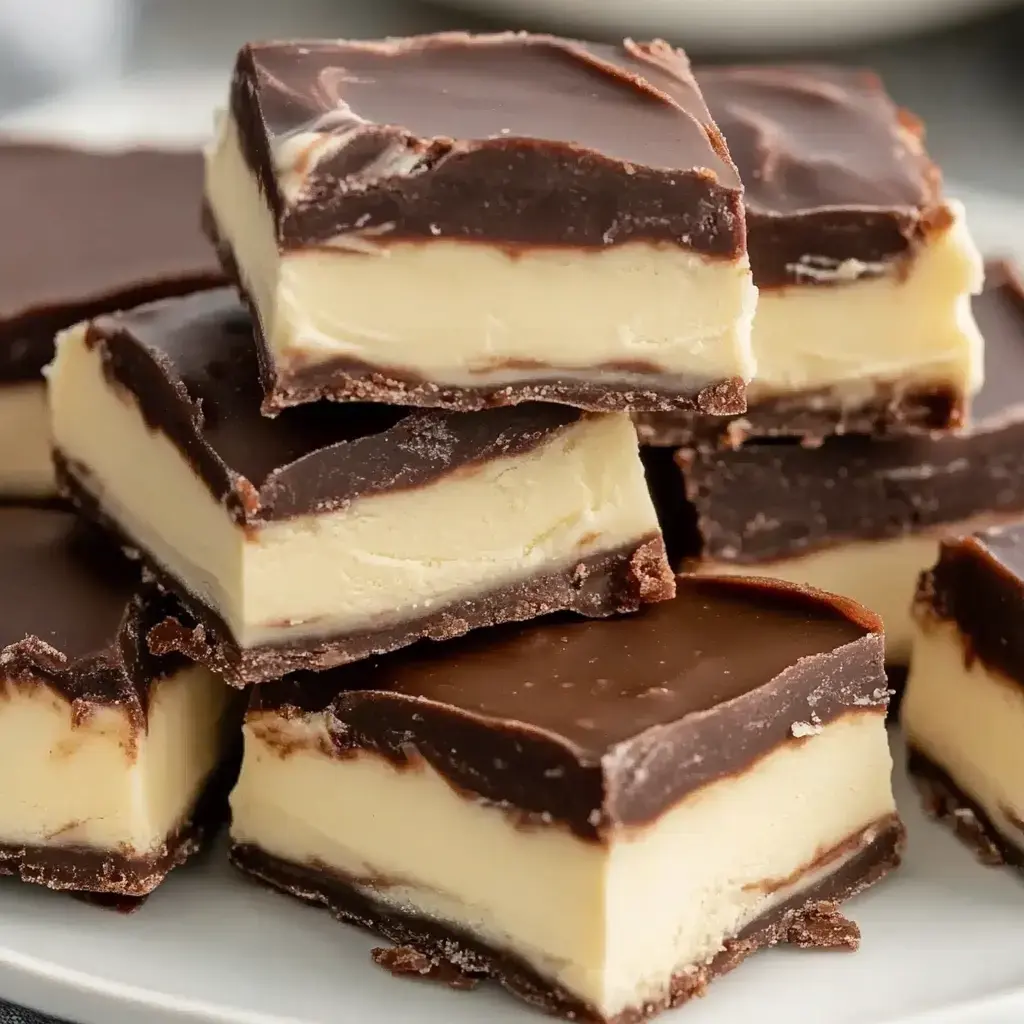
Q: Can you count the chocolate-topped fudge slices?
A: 8